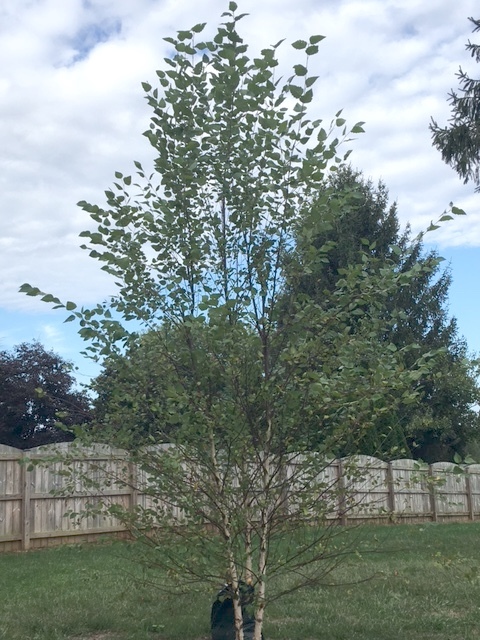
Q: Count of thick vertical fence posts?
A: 7